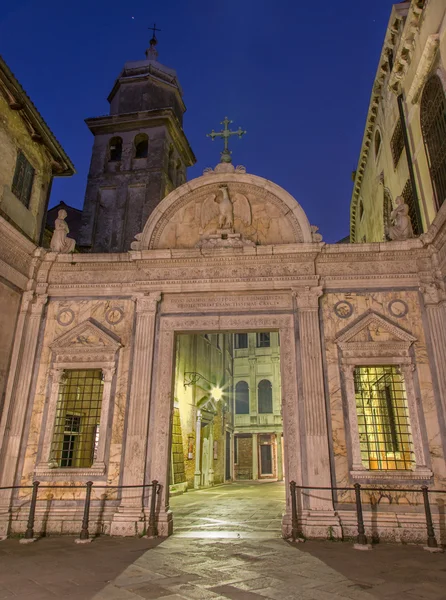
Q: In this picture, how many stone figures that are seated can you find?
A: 2